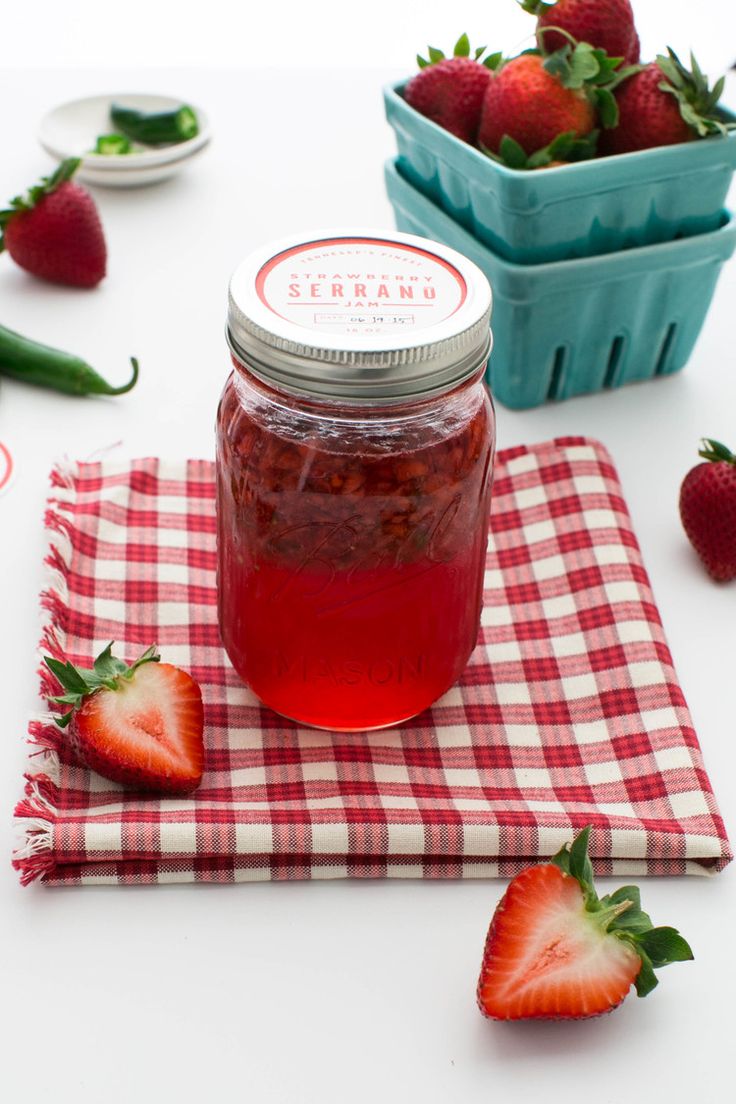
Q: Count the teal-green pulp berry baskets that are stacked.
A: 2